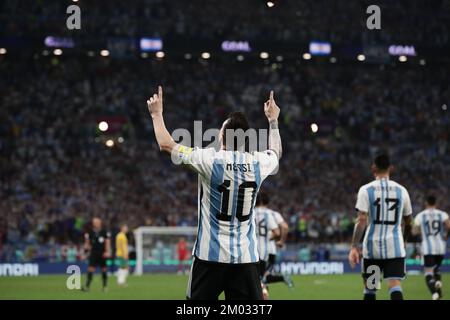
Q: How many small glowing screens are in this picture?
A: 5